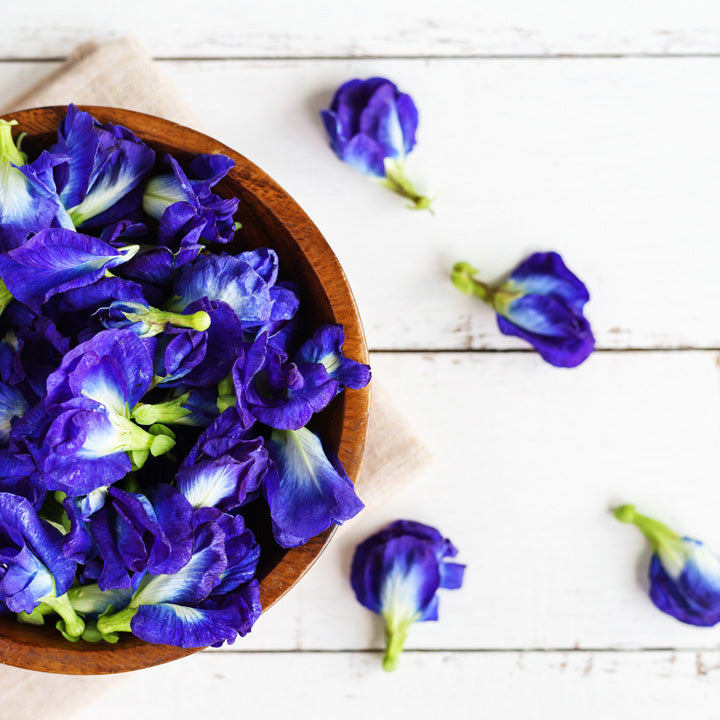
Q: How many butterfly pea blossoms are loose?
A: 4